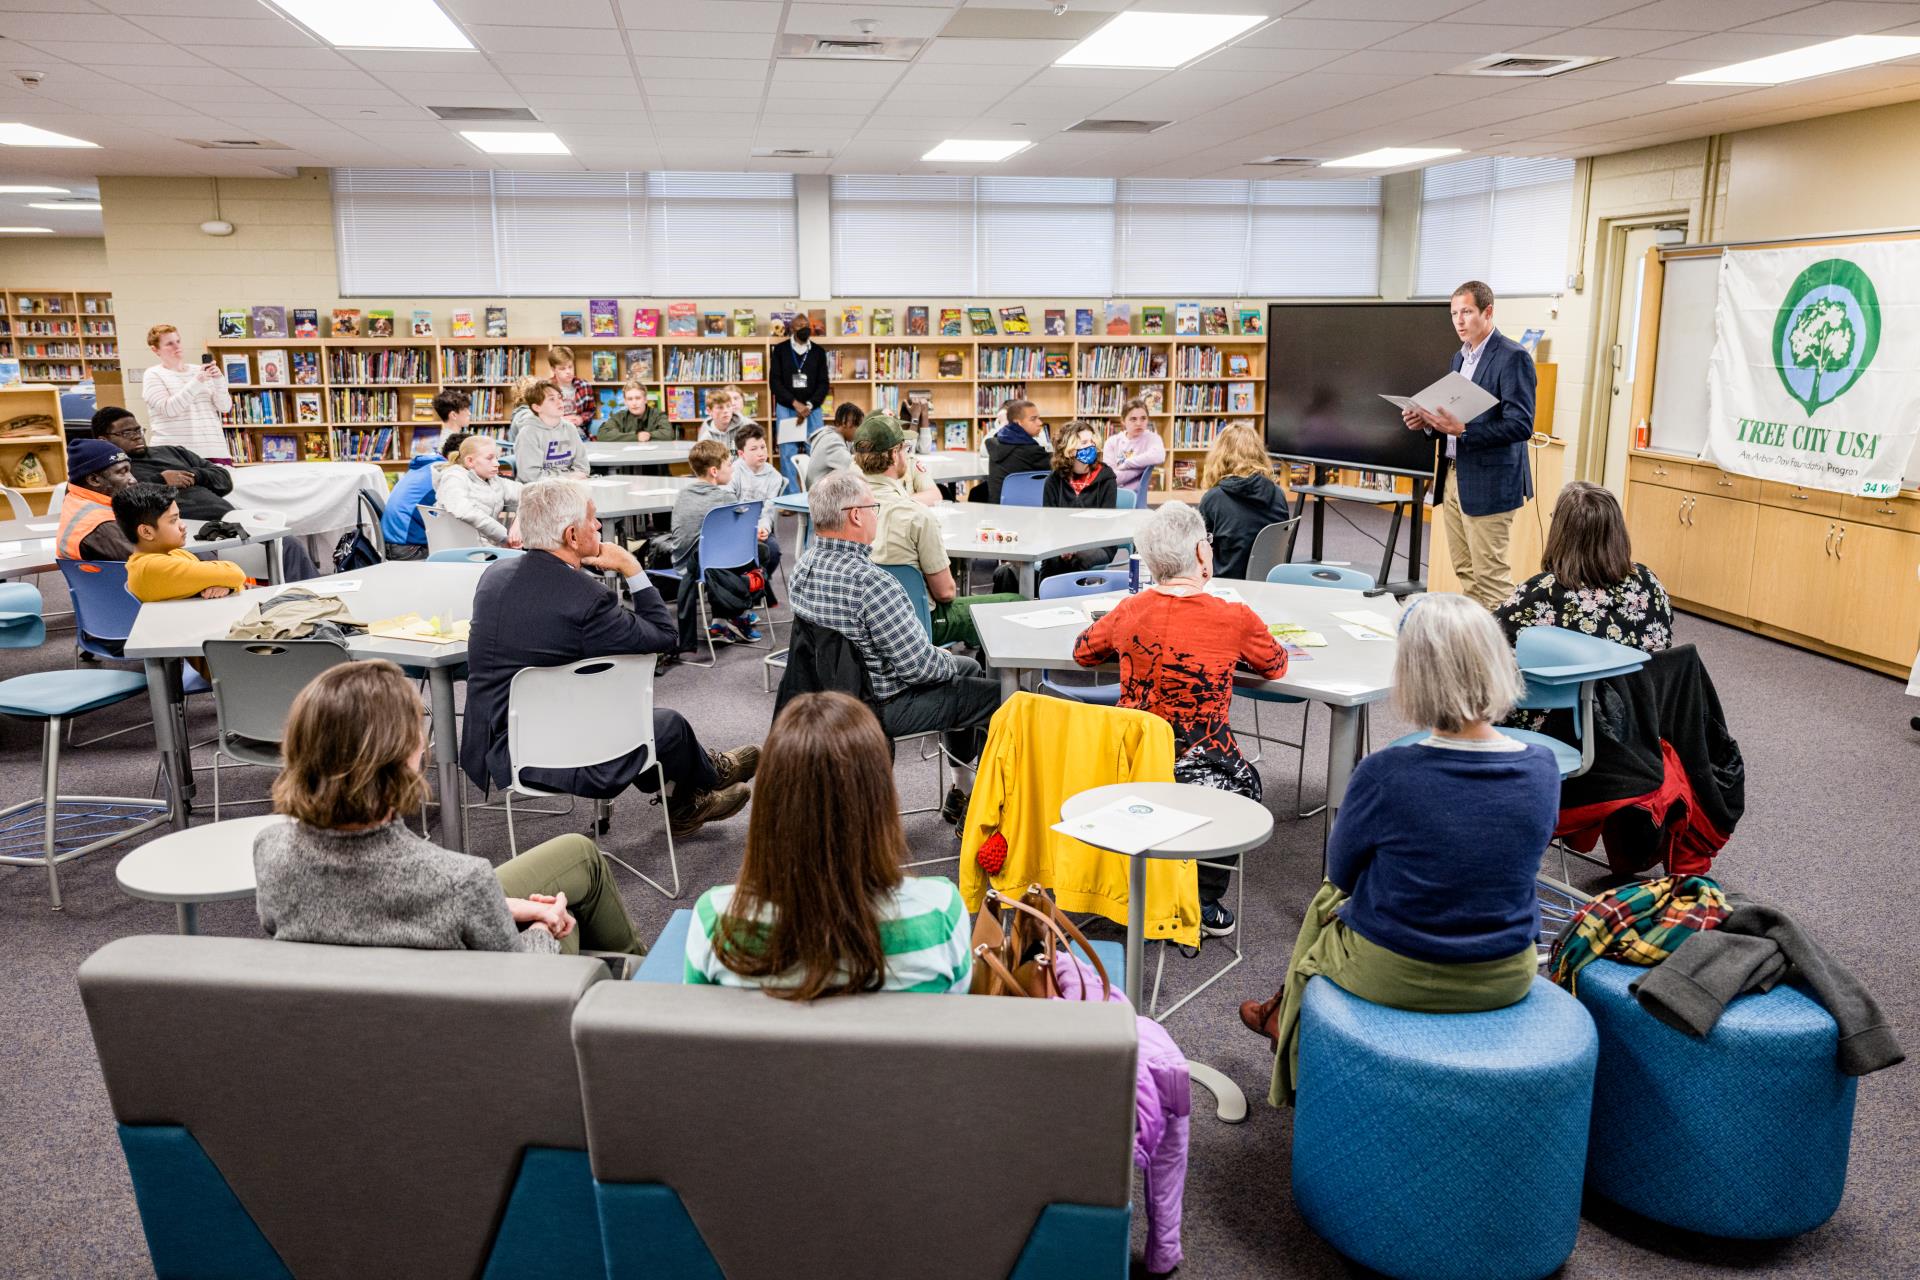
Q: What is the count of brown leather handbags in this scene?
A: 1